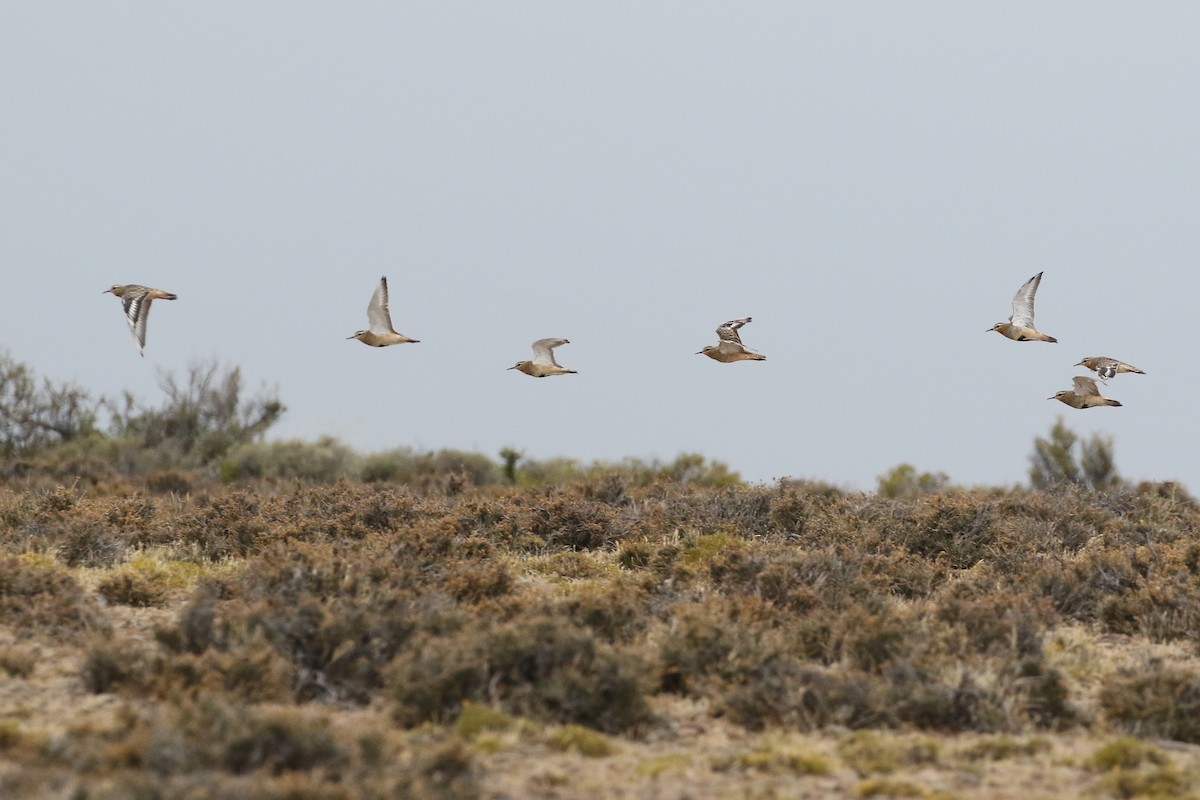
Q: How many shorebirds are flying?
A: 7